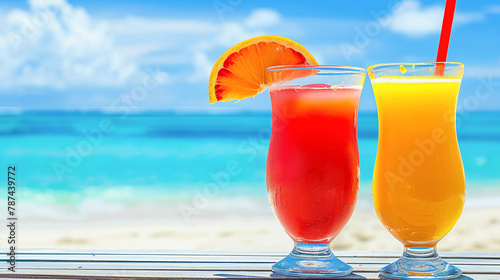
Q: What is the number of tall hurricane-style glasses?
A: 2